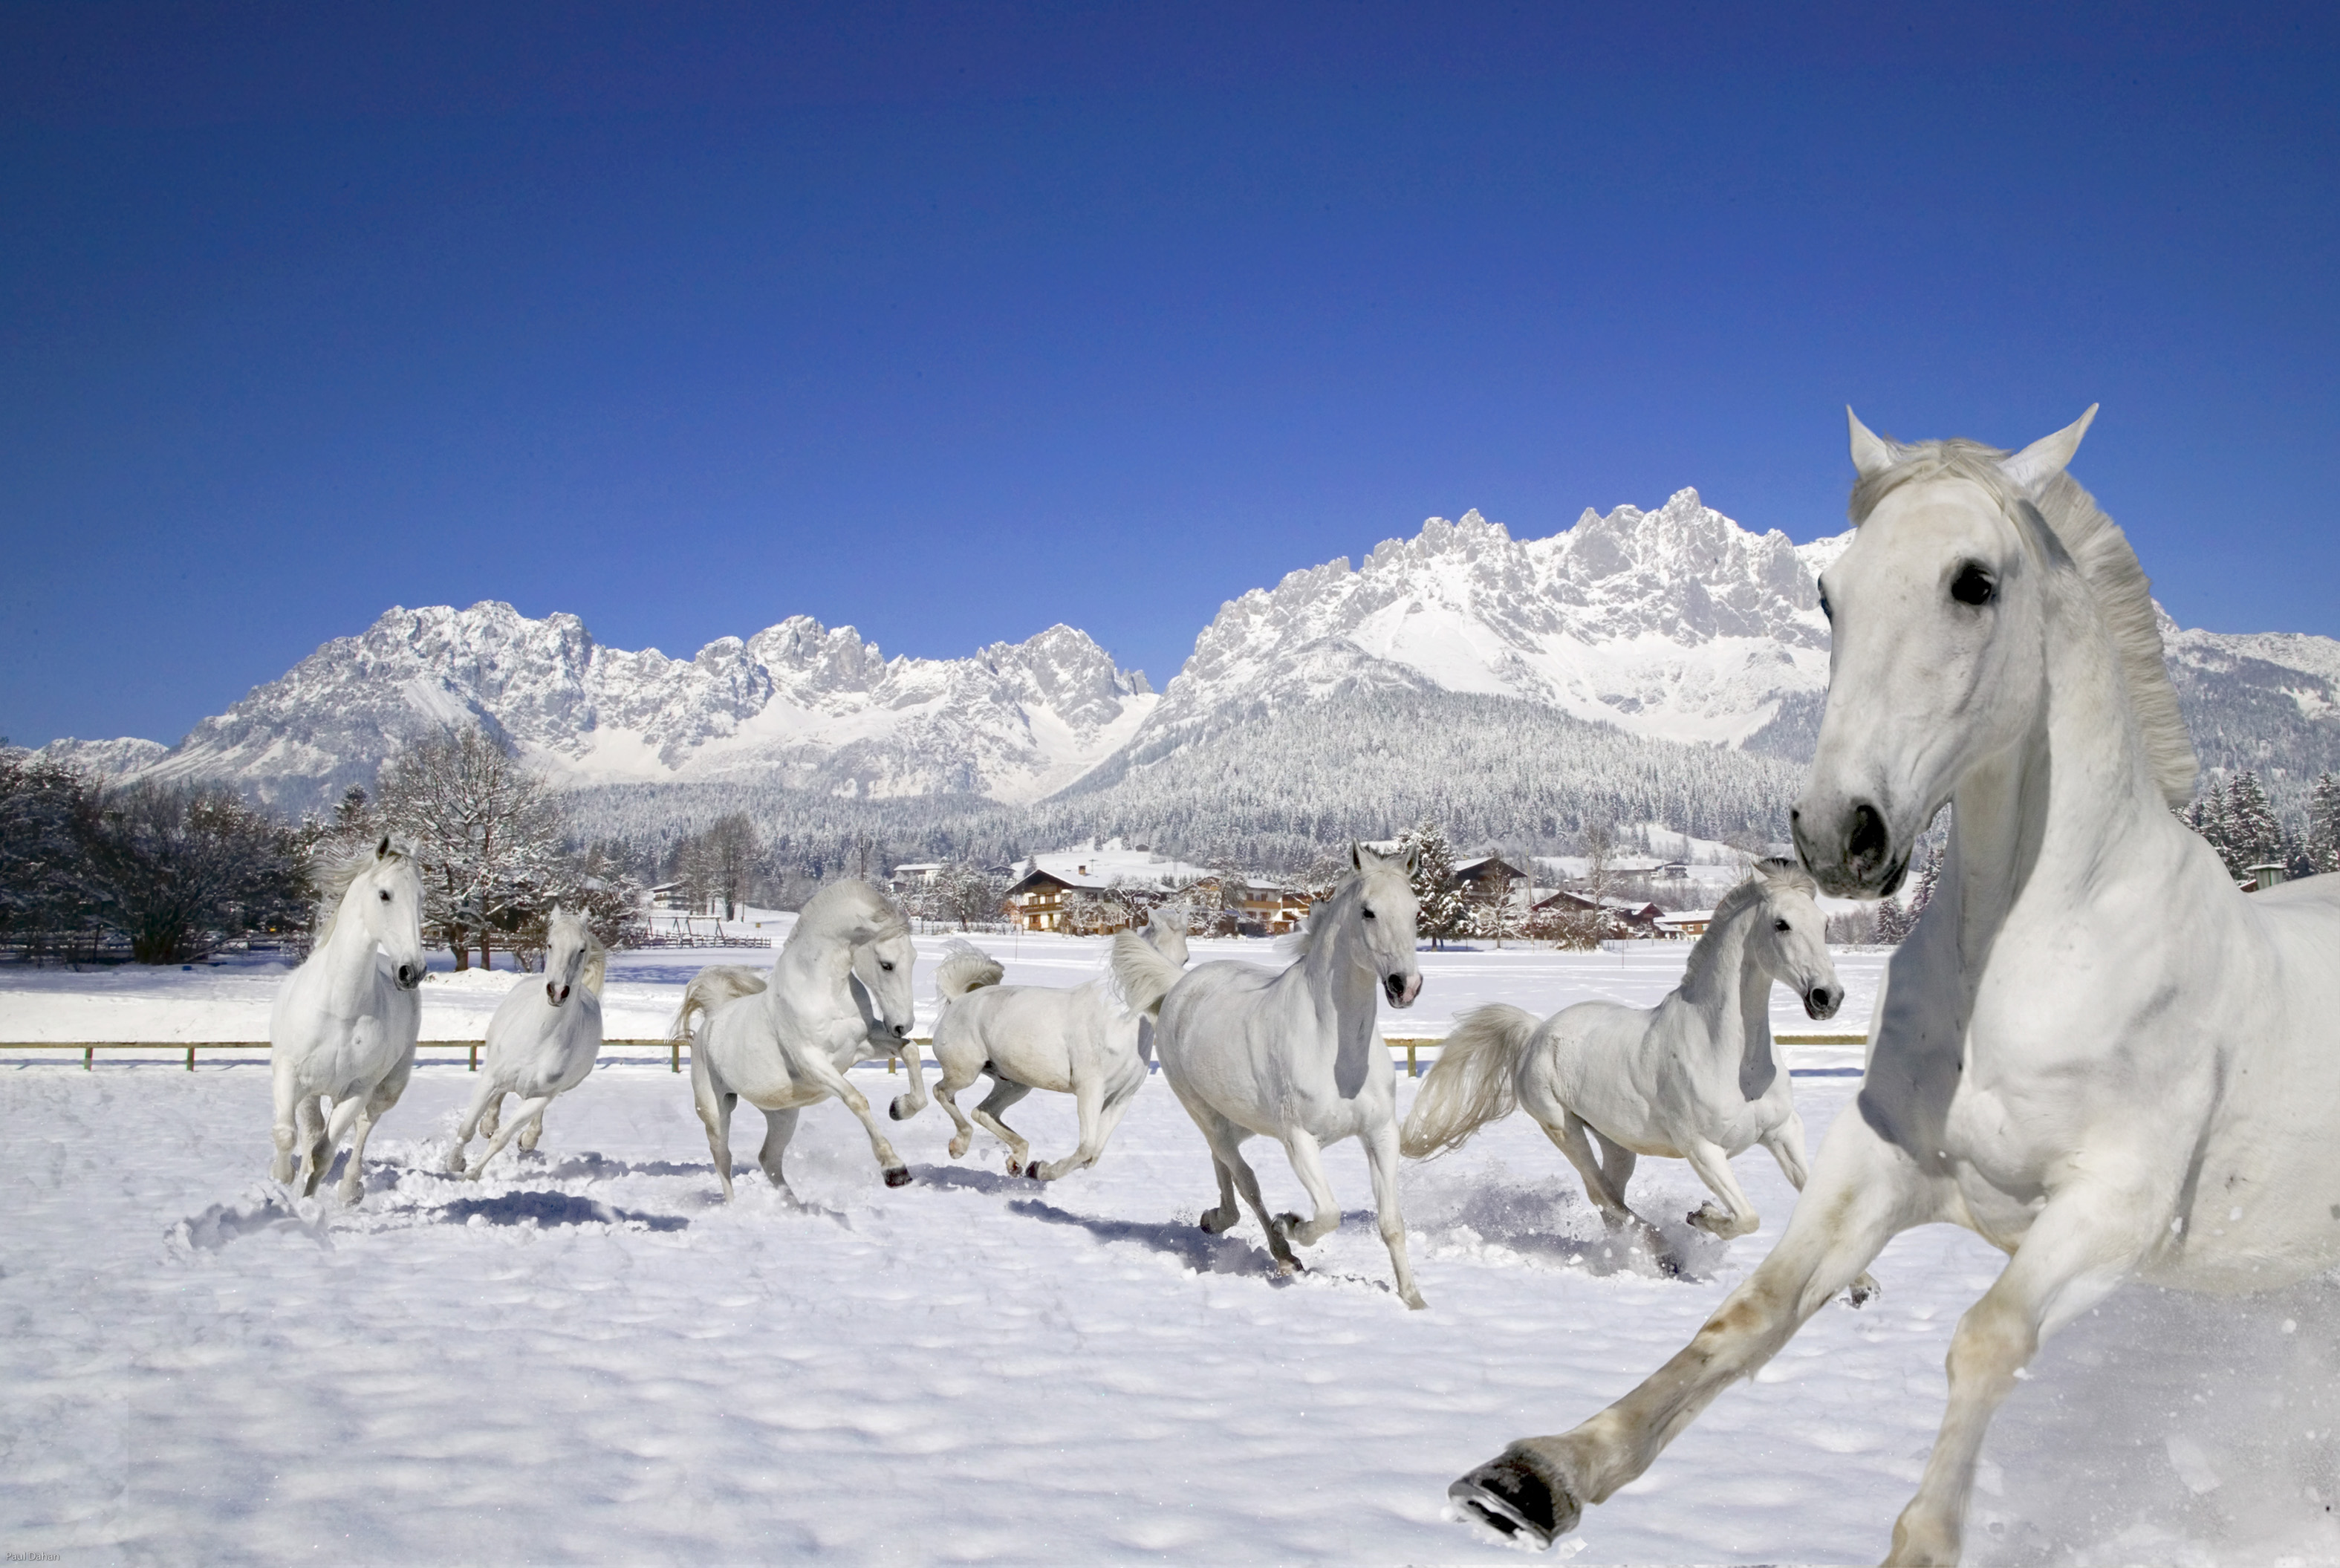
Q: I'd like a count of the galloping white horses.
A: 7